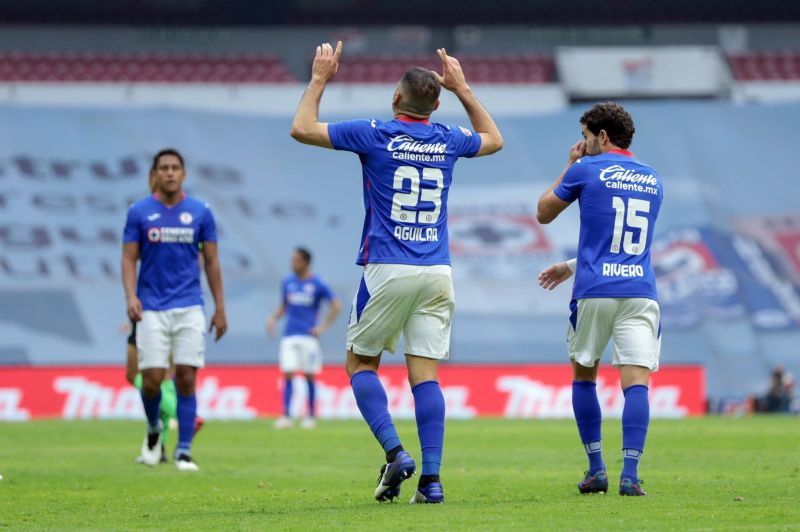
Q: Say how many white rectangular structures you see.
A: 1